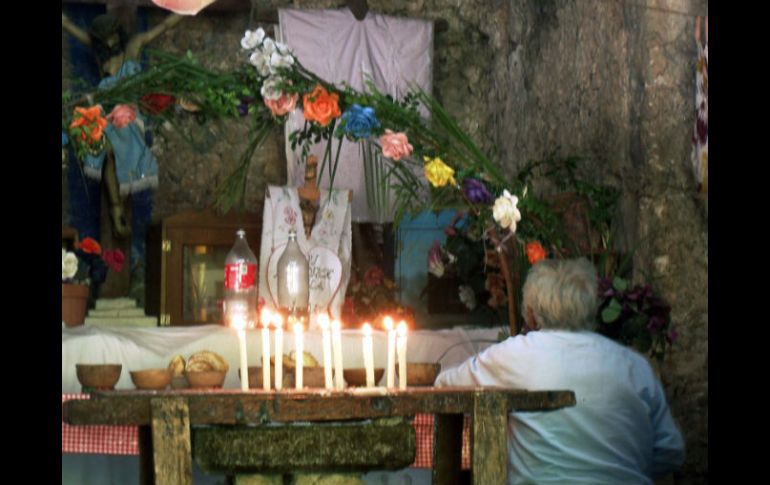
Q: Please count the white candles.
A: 9